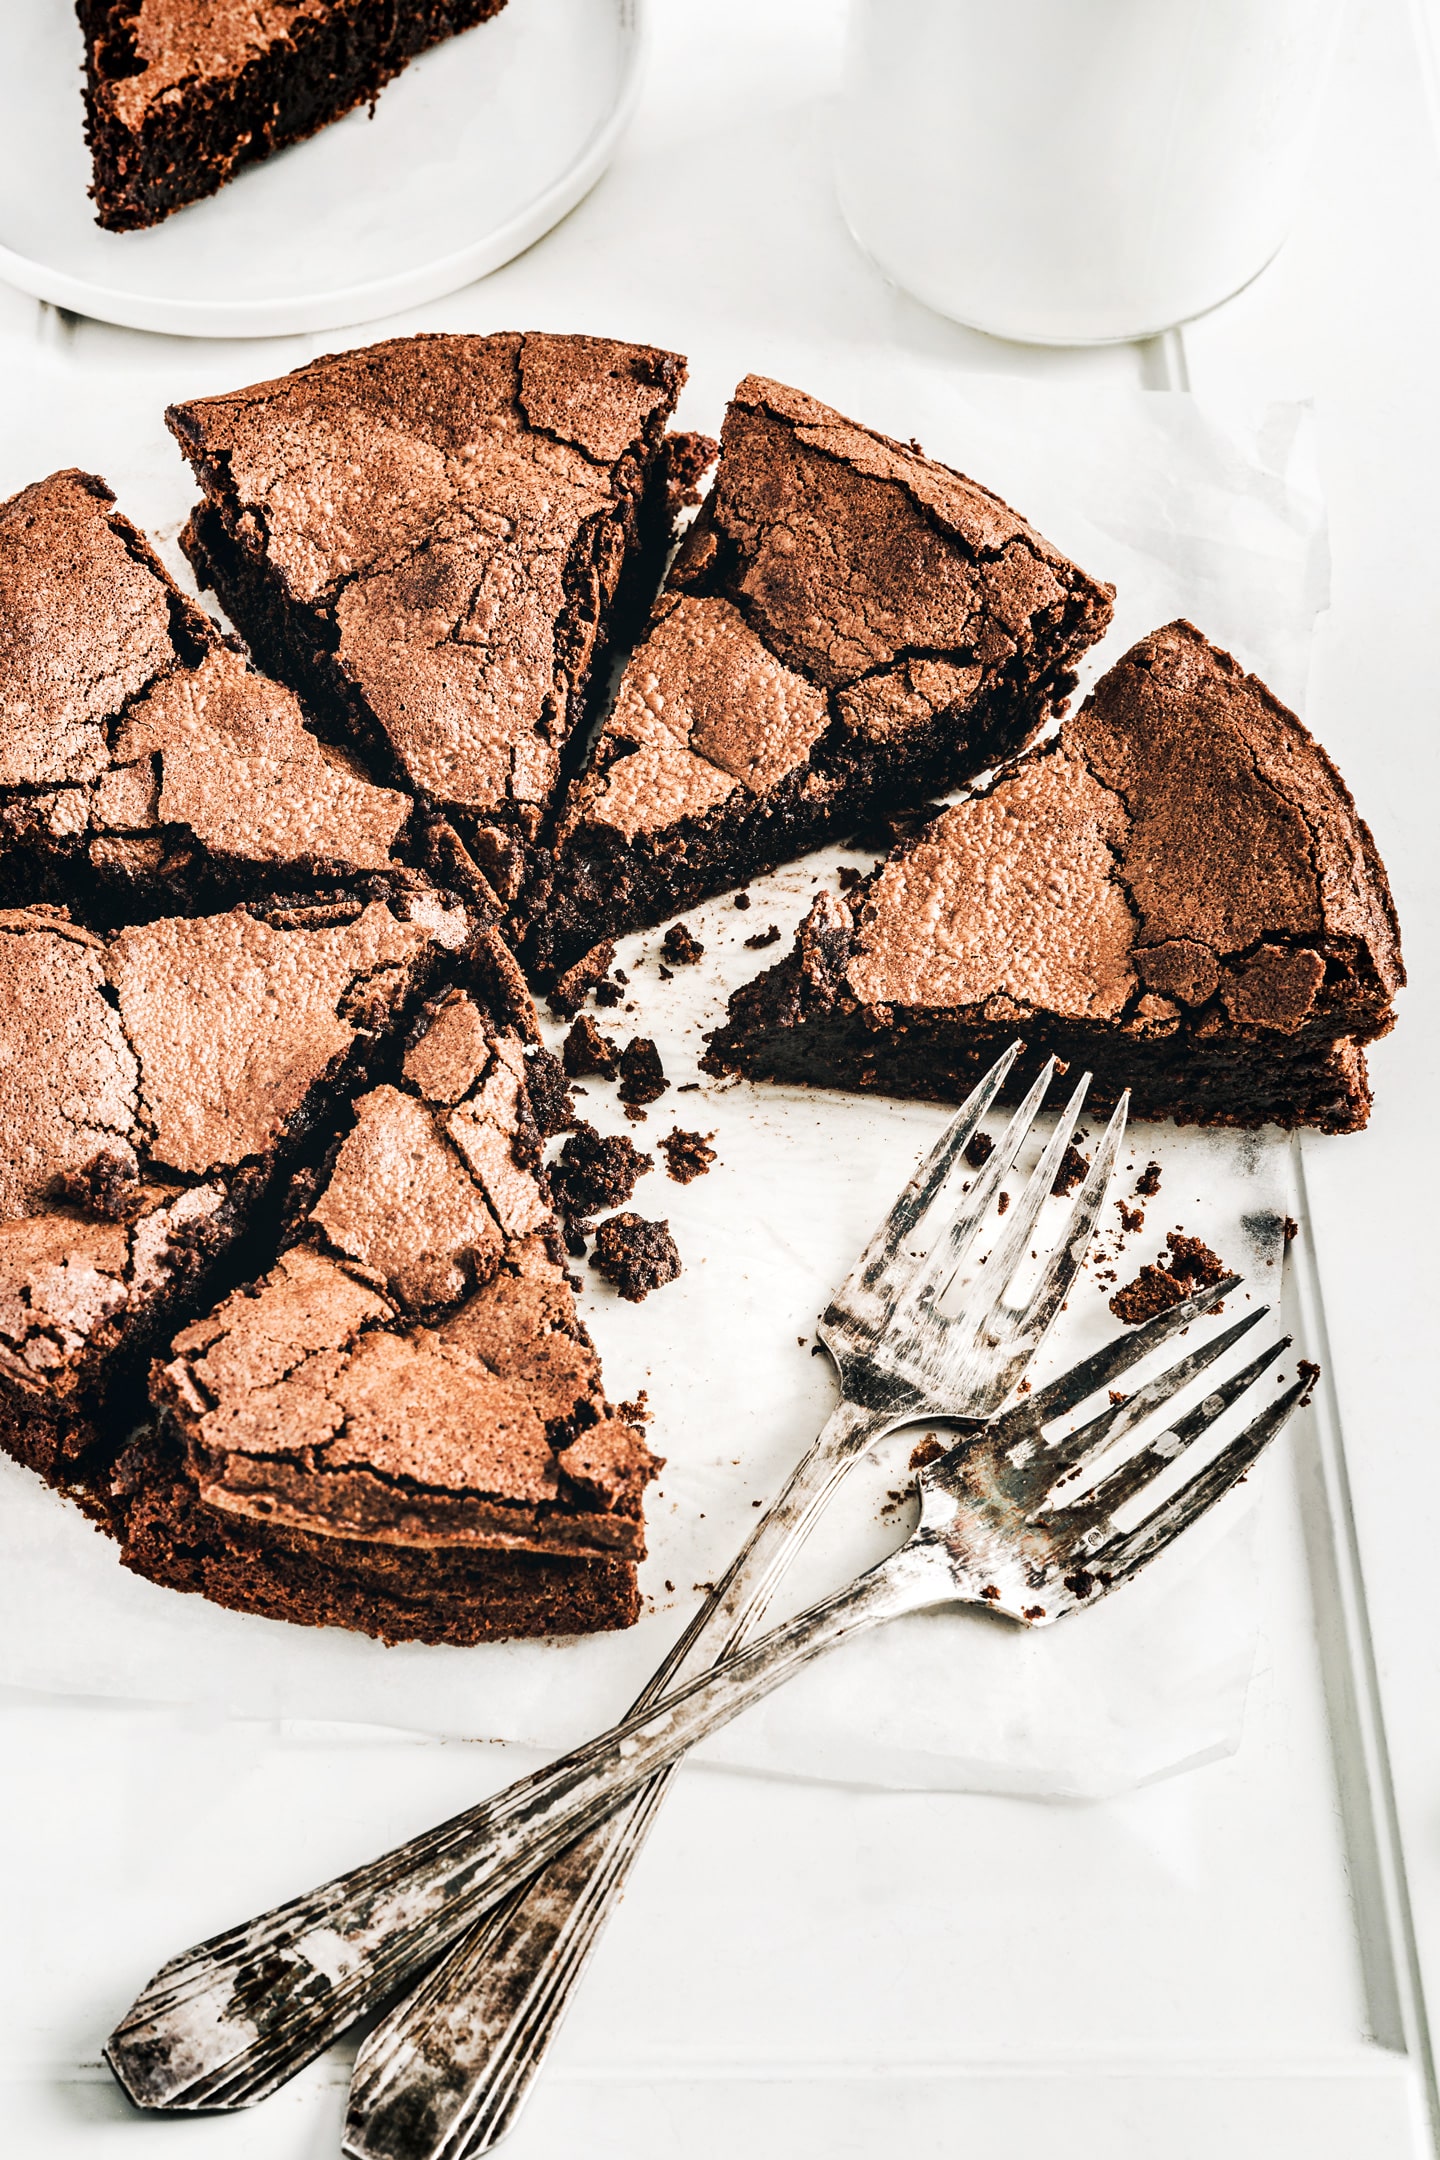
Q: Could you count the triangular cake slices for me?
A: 7